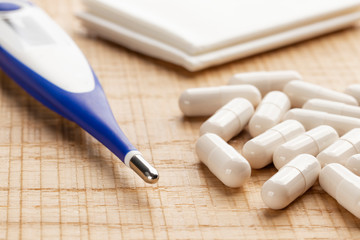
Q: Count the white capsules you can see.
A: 15